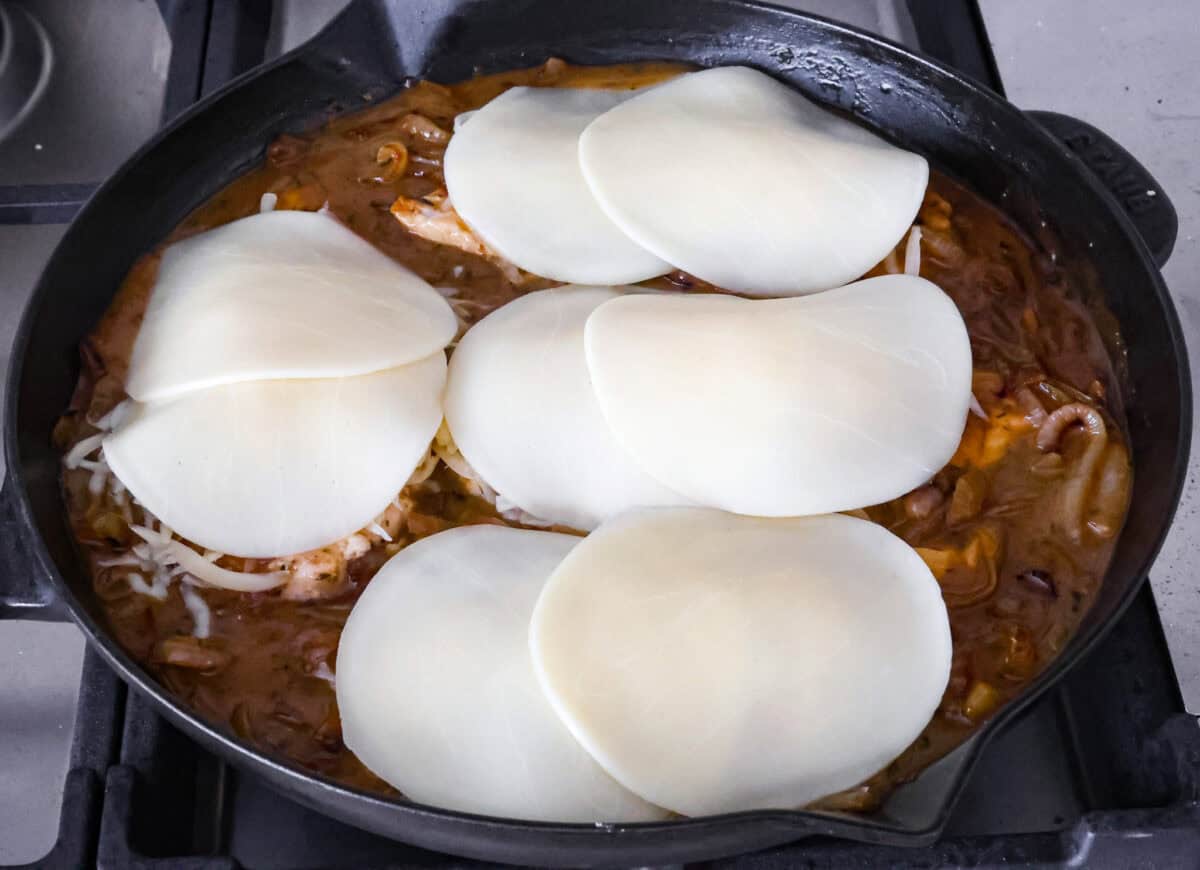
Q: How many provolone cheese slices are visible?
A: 8